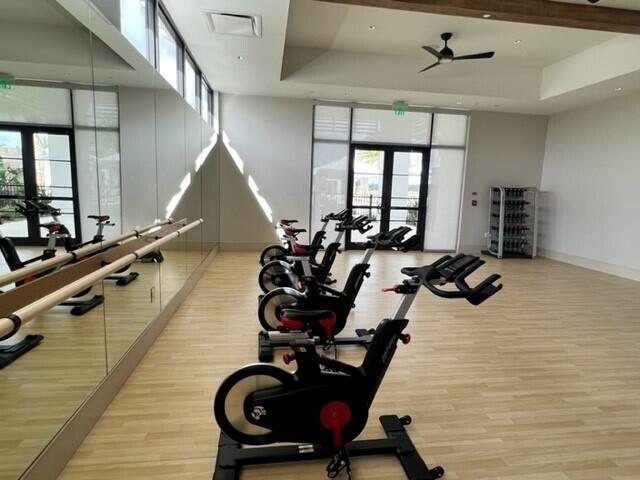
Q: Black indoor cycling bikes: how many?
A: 4